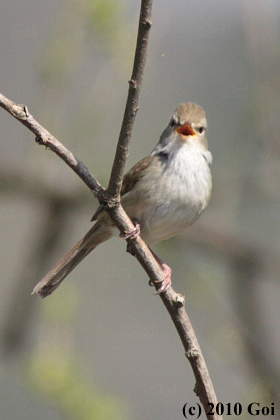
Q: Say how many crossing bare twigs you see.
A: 2